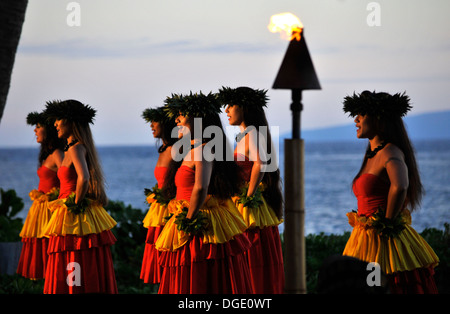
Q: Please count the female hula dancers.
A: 6